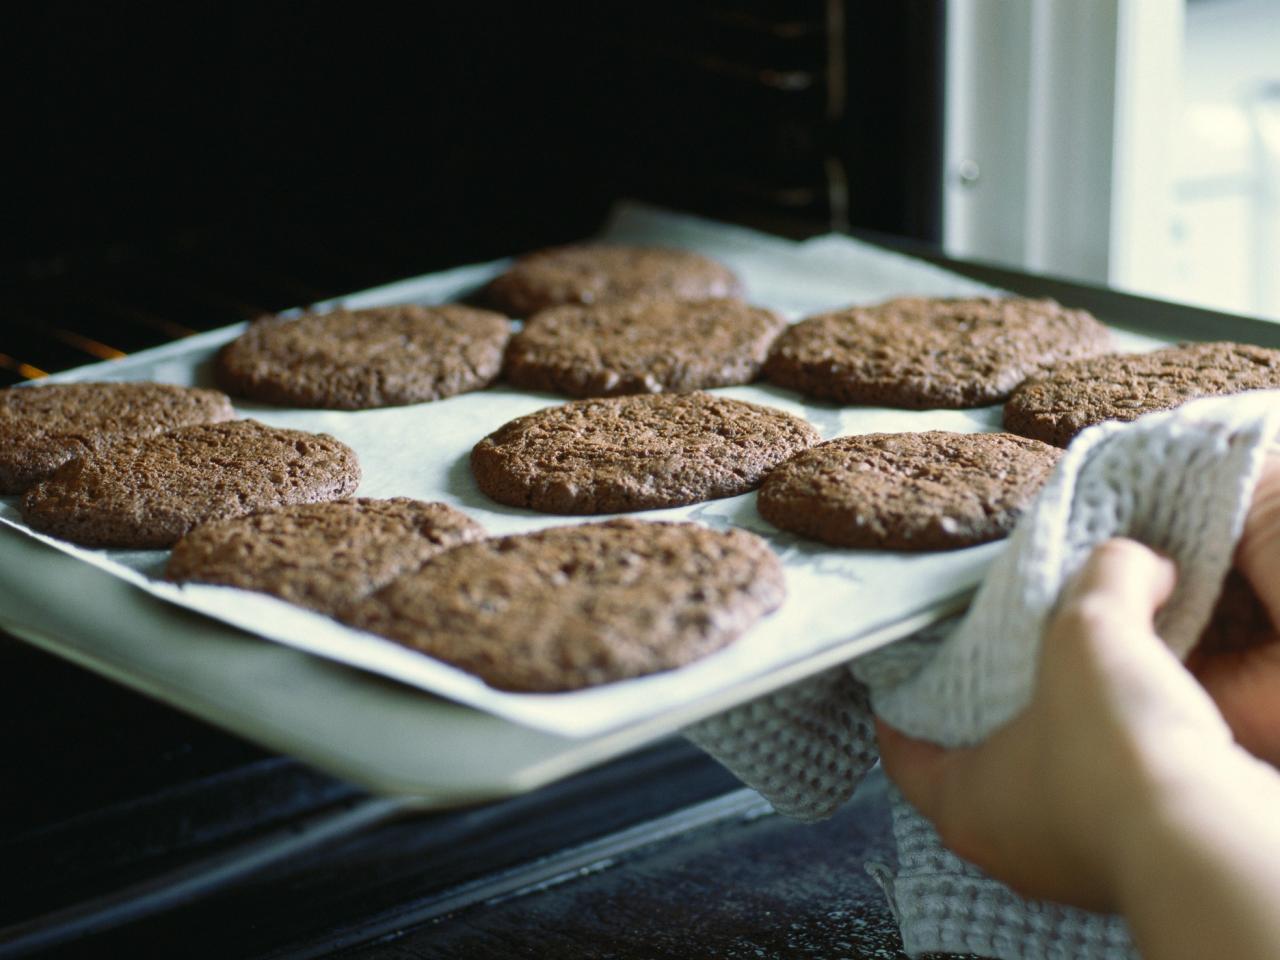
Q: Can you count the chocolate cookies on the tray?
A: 11